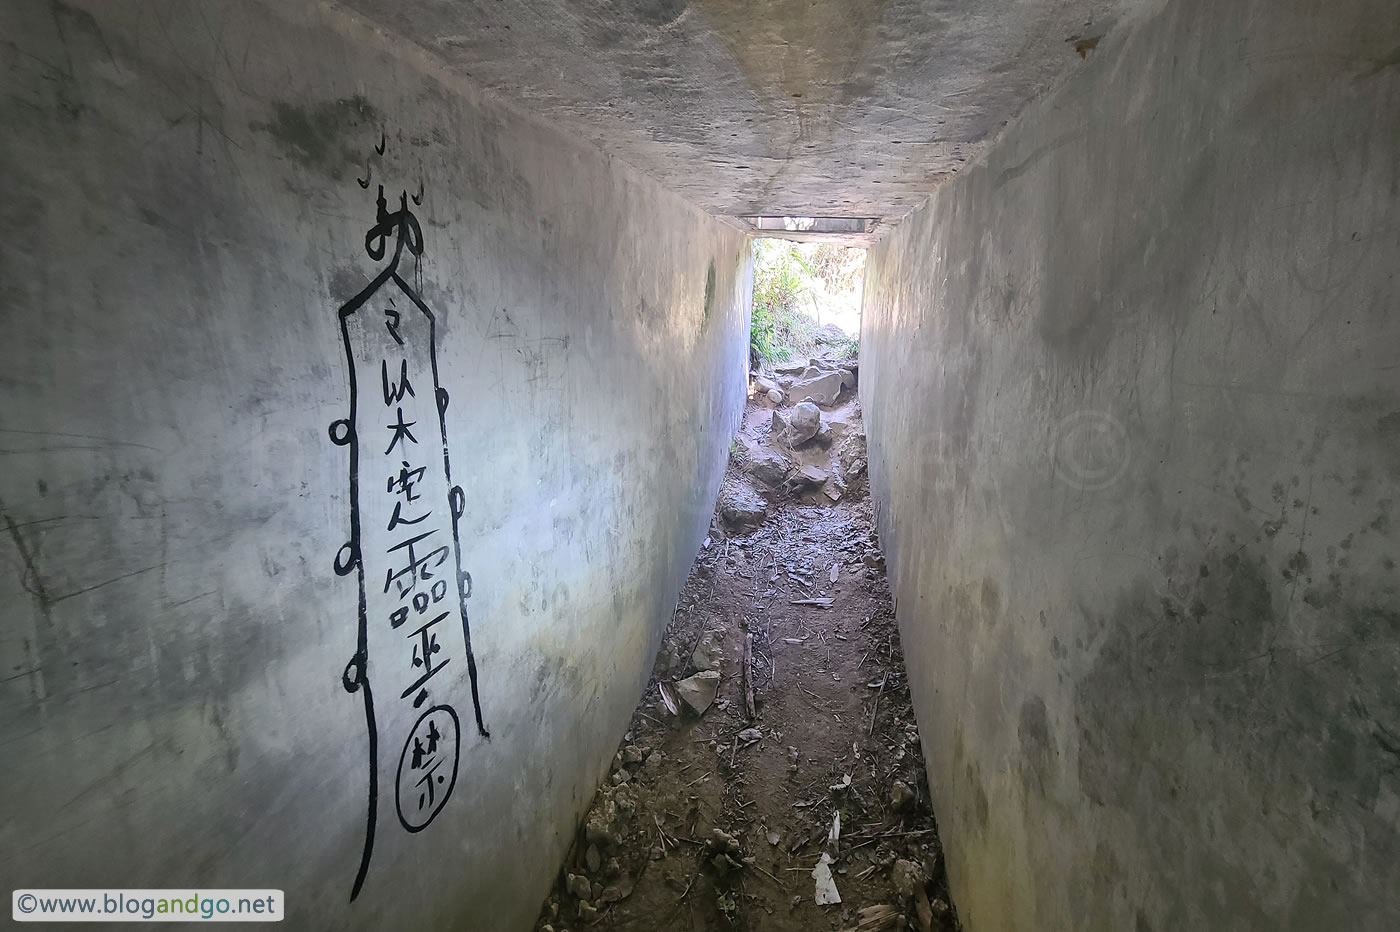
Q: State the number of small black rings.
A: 6